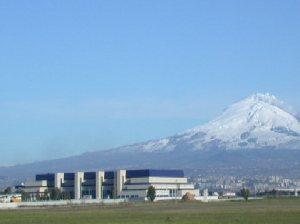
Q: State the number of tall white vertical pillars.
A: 4